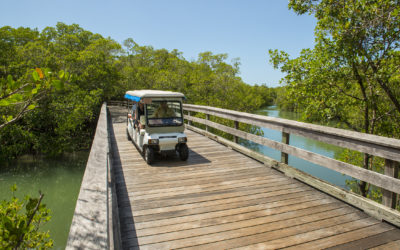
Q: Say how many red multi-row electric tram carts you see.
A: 0